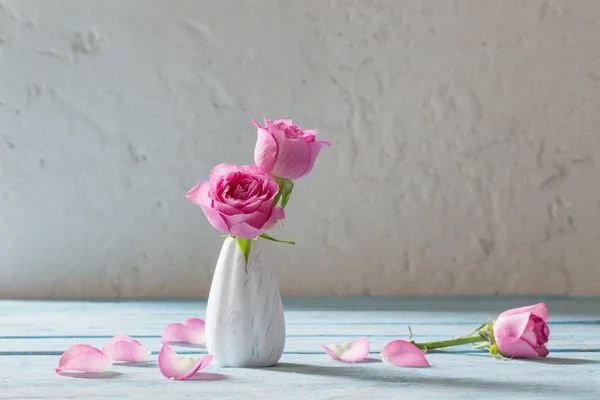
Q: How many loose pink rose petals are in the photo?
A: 6